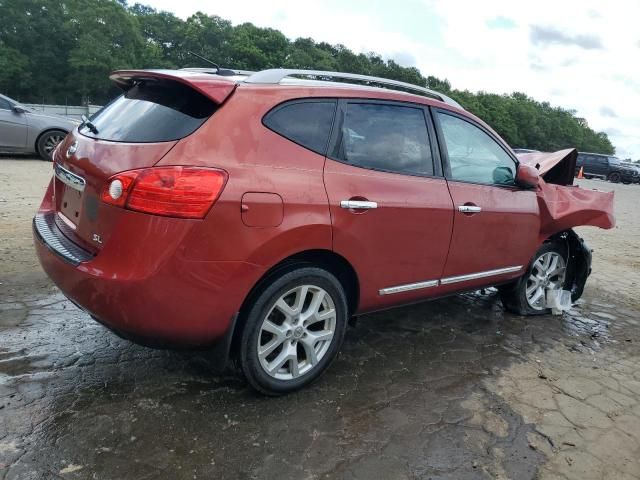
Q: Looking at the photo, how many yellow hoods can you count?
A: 0